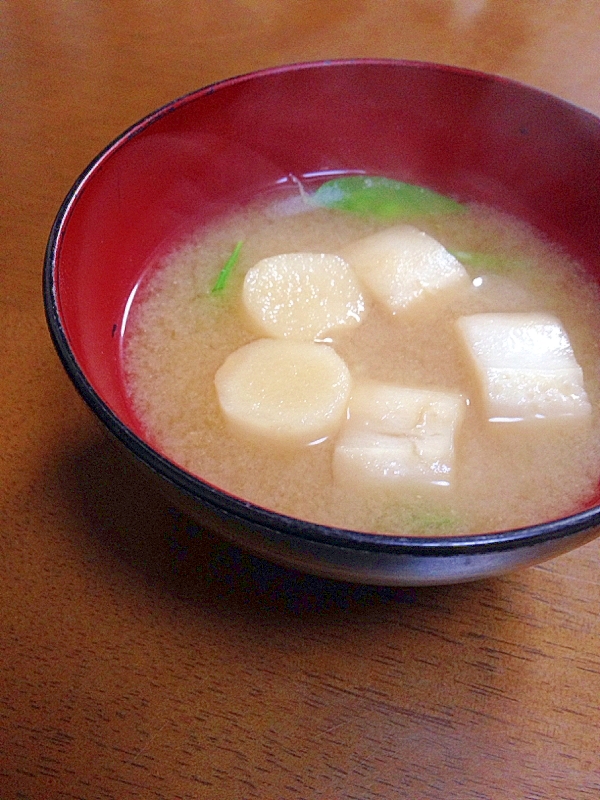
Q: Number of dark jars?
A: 0